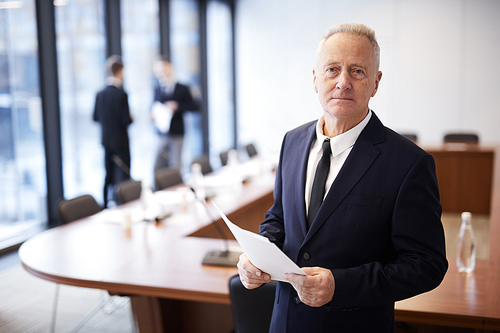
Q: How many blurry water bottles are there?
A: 3